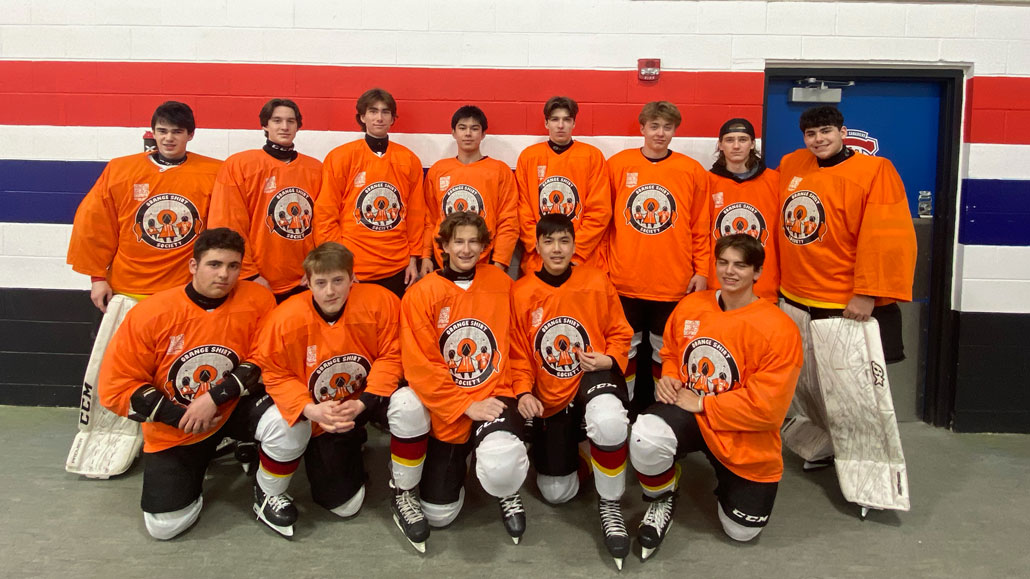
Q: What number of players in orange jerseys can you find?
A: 13